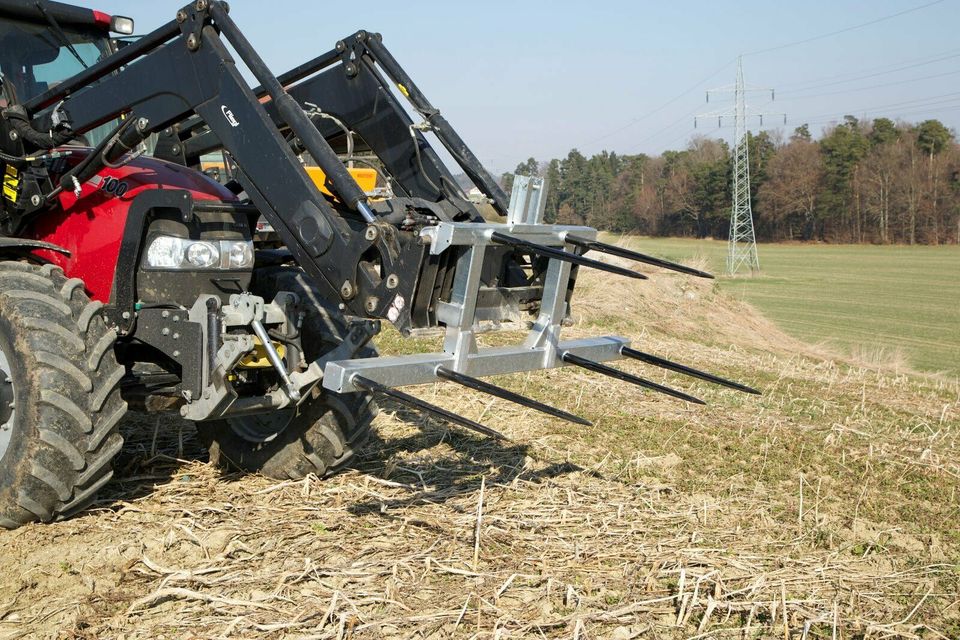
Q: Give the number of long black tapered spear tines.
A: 6